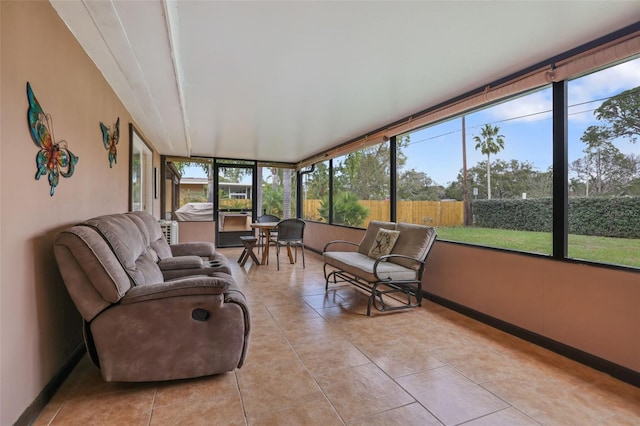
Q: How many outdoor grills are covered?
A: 1